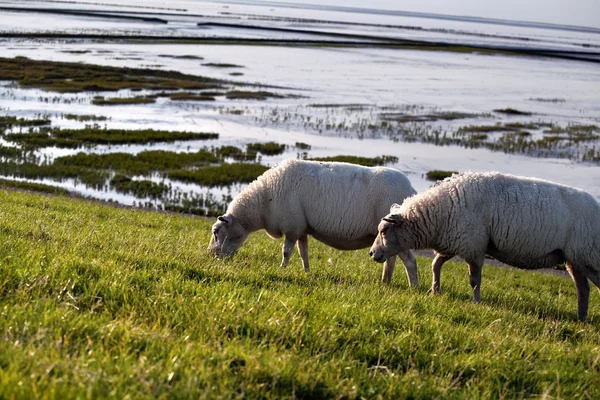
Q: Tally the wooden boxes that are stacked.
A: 0